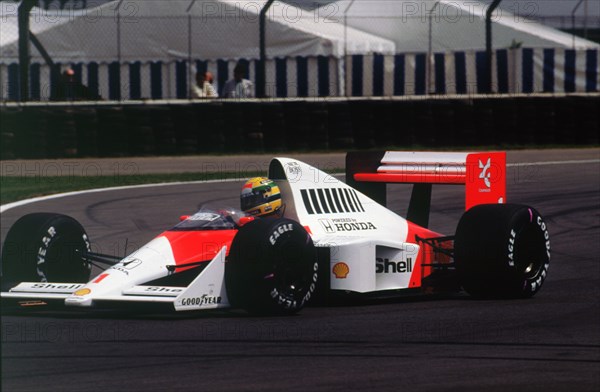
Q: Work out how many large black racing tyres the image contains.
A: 3